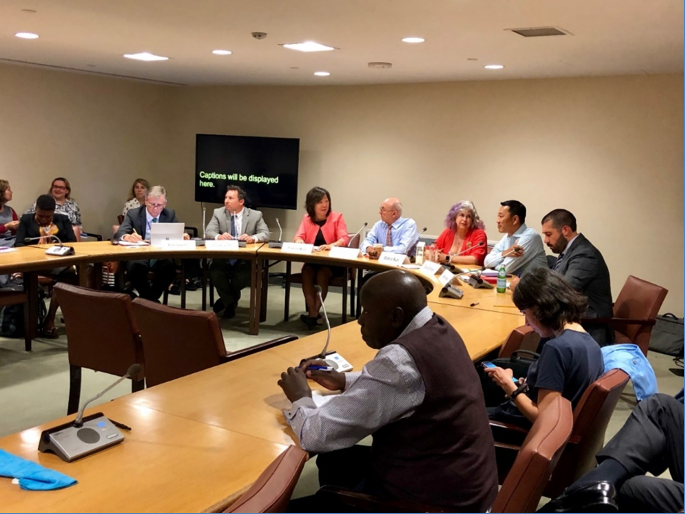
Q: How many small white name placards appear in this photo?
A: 7